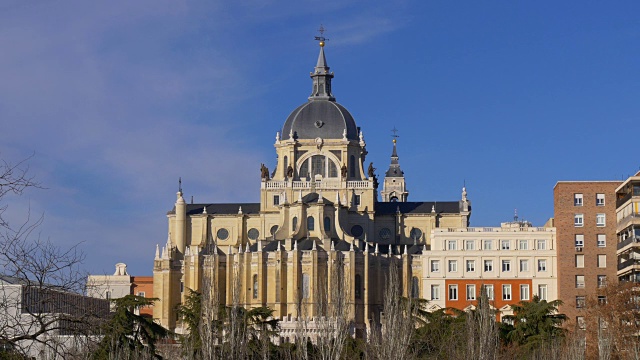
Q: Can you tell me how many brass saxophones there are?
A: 0